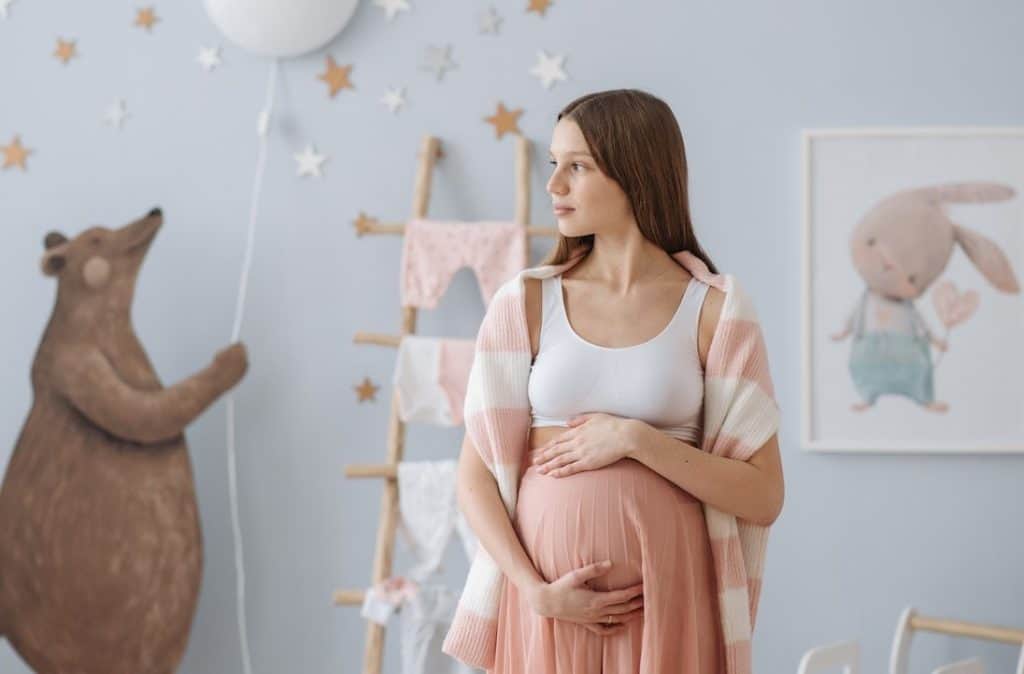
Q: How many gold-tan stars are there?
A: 8